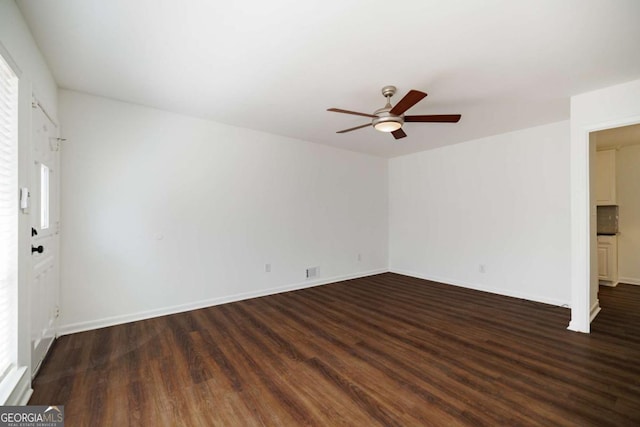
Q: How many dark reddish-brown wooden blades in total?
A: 5